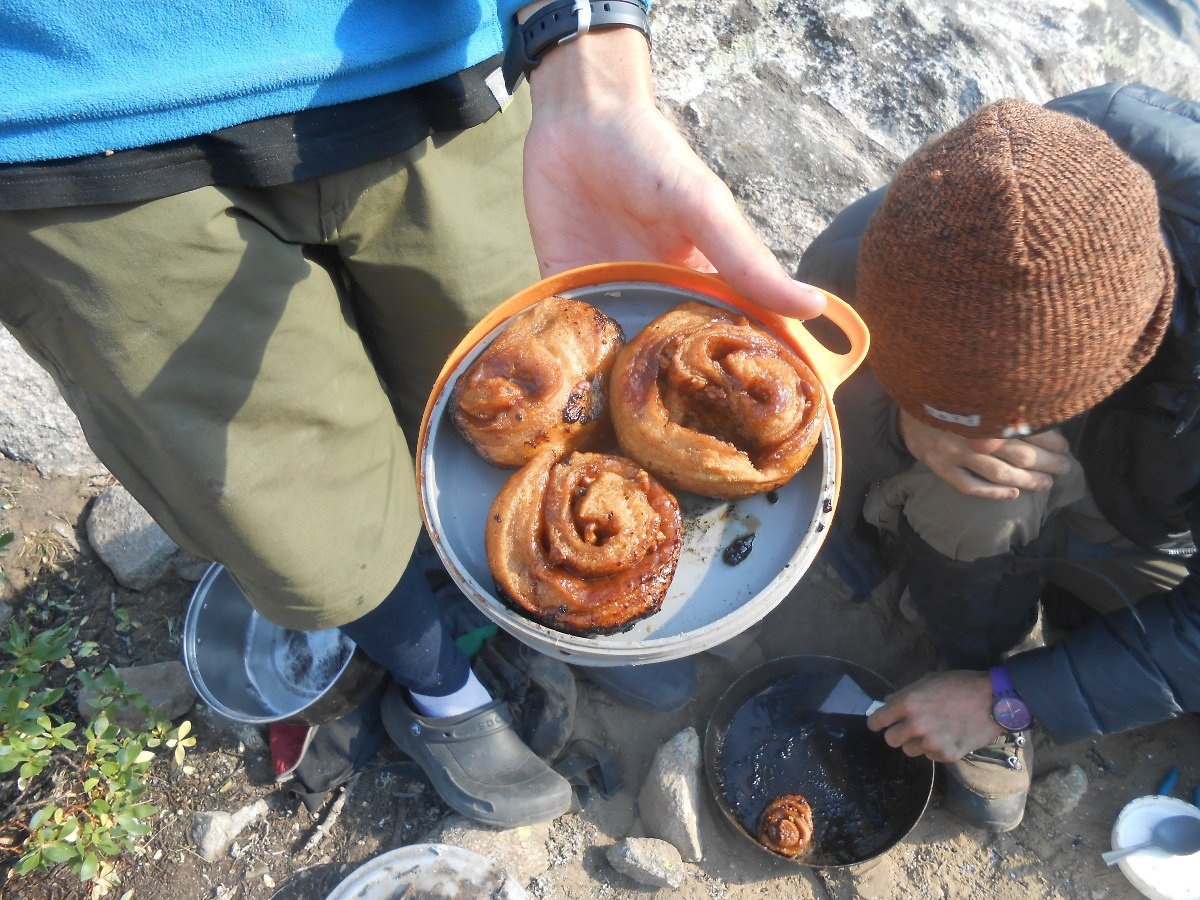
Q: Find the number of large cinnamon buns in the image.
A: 3